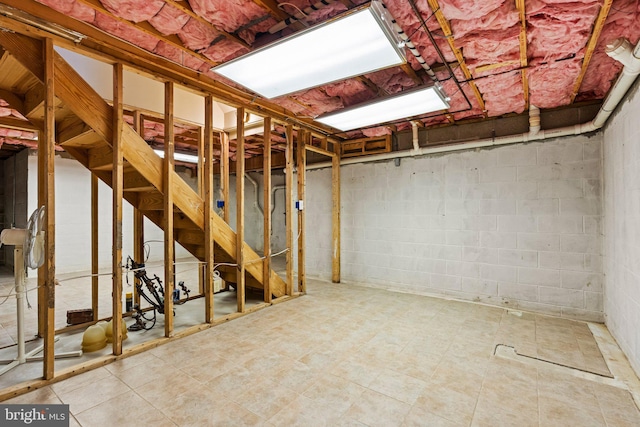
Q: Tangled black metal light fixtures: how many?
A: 1